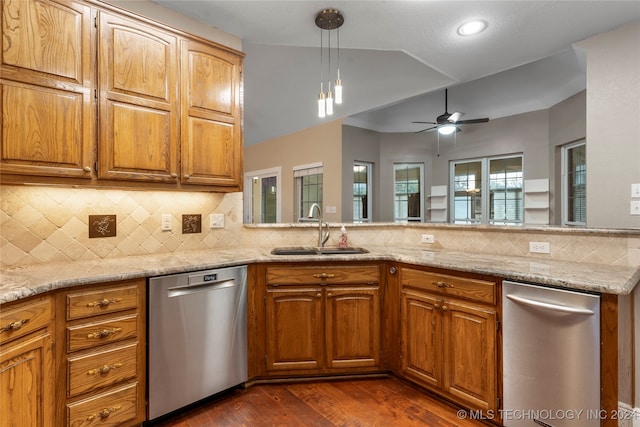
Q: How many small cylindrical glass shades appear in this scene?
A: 3